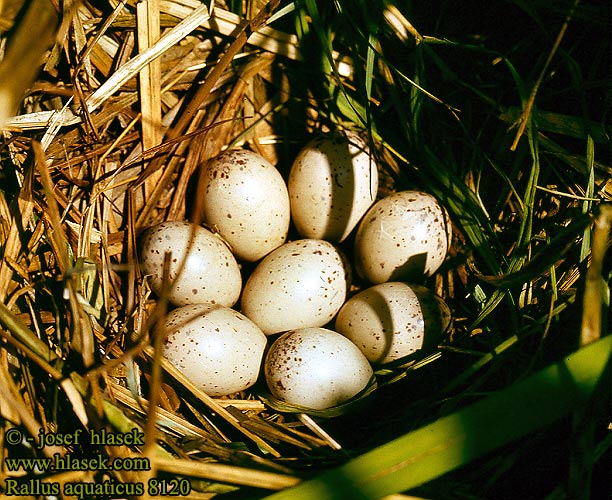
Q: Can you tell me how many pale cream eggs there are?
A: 8